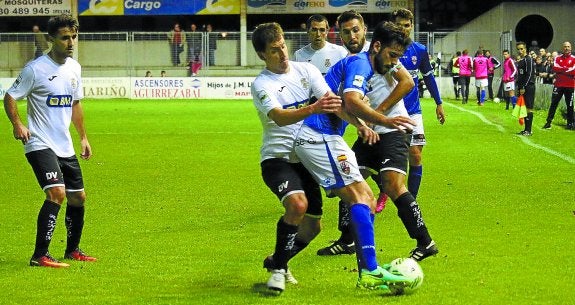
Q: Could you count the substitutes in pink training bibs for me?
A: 4